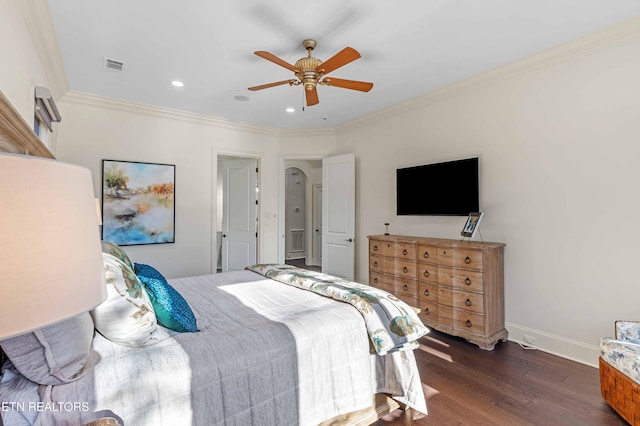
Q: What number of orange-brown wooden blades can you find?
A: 5